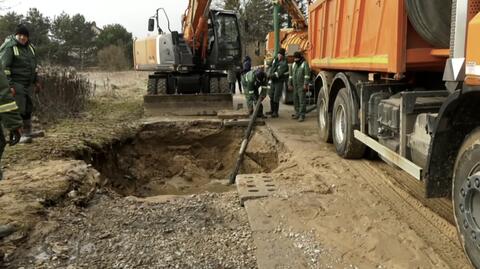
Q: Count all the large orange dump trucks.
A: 1